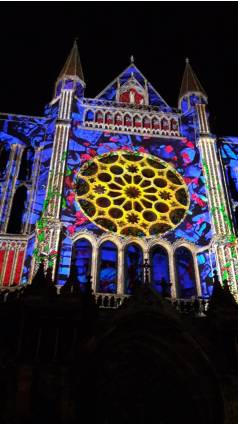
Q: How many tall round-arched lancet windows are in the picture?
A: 5